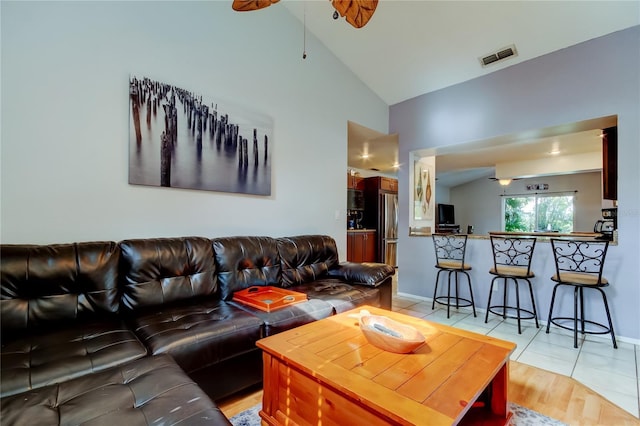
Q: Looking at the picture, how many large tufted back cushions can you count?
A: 4